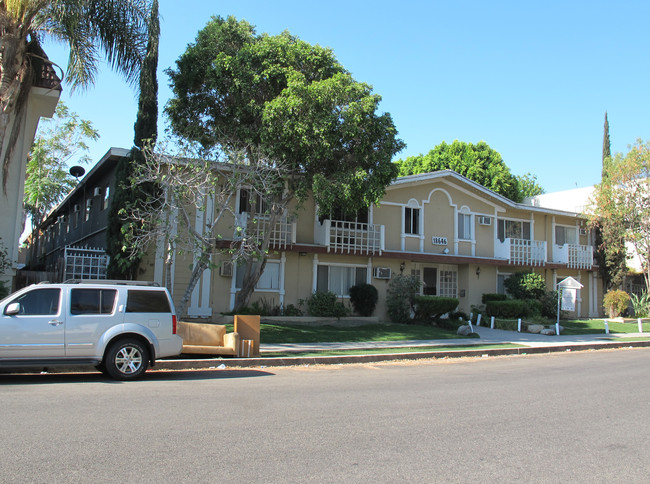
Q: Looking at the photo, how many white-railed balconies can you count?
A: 4